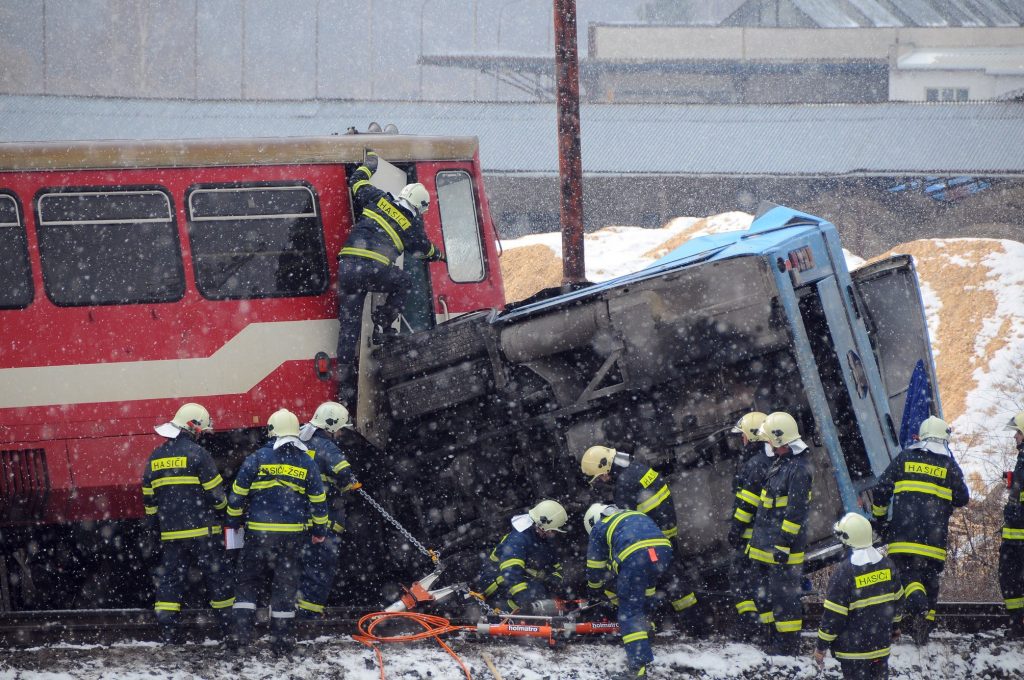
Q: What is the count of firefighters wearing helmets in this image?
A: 12